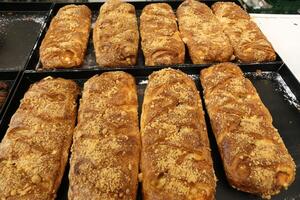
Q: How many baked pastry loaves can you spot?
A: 9